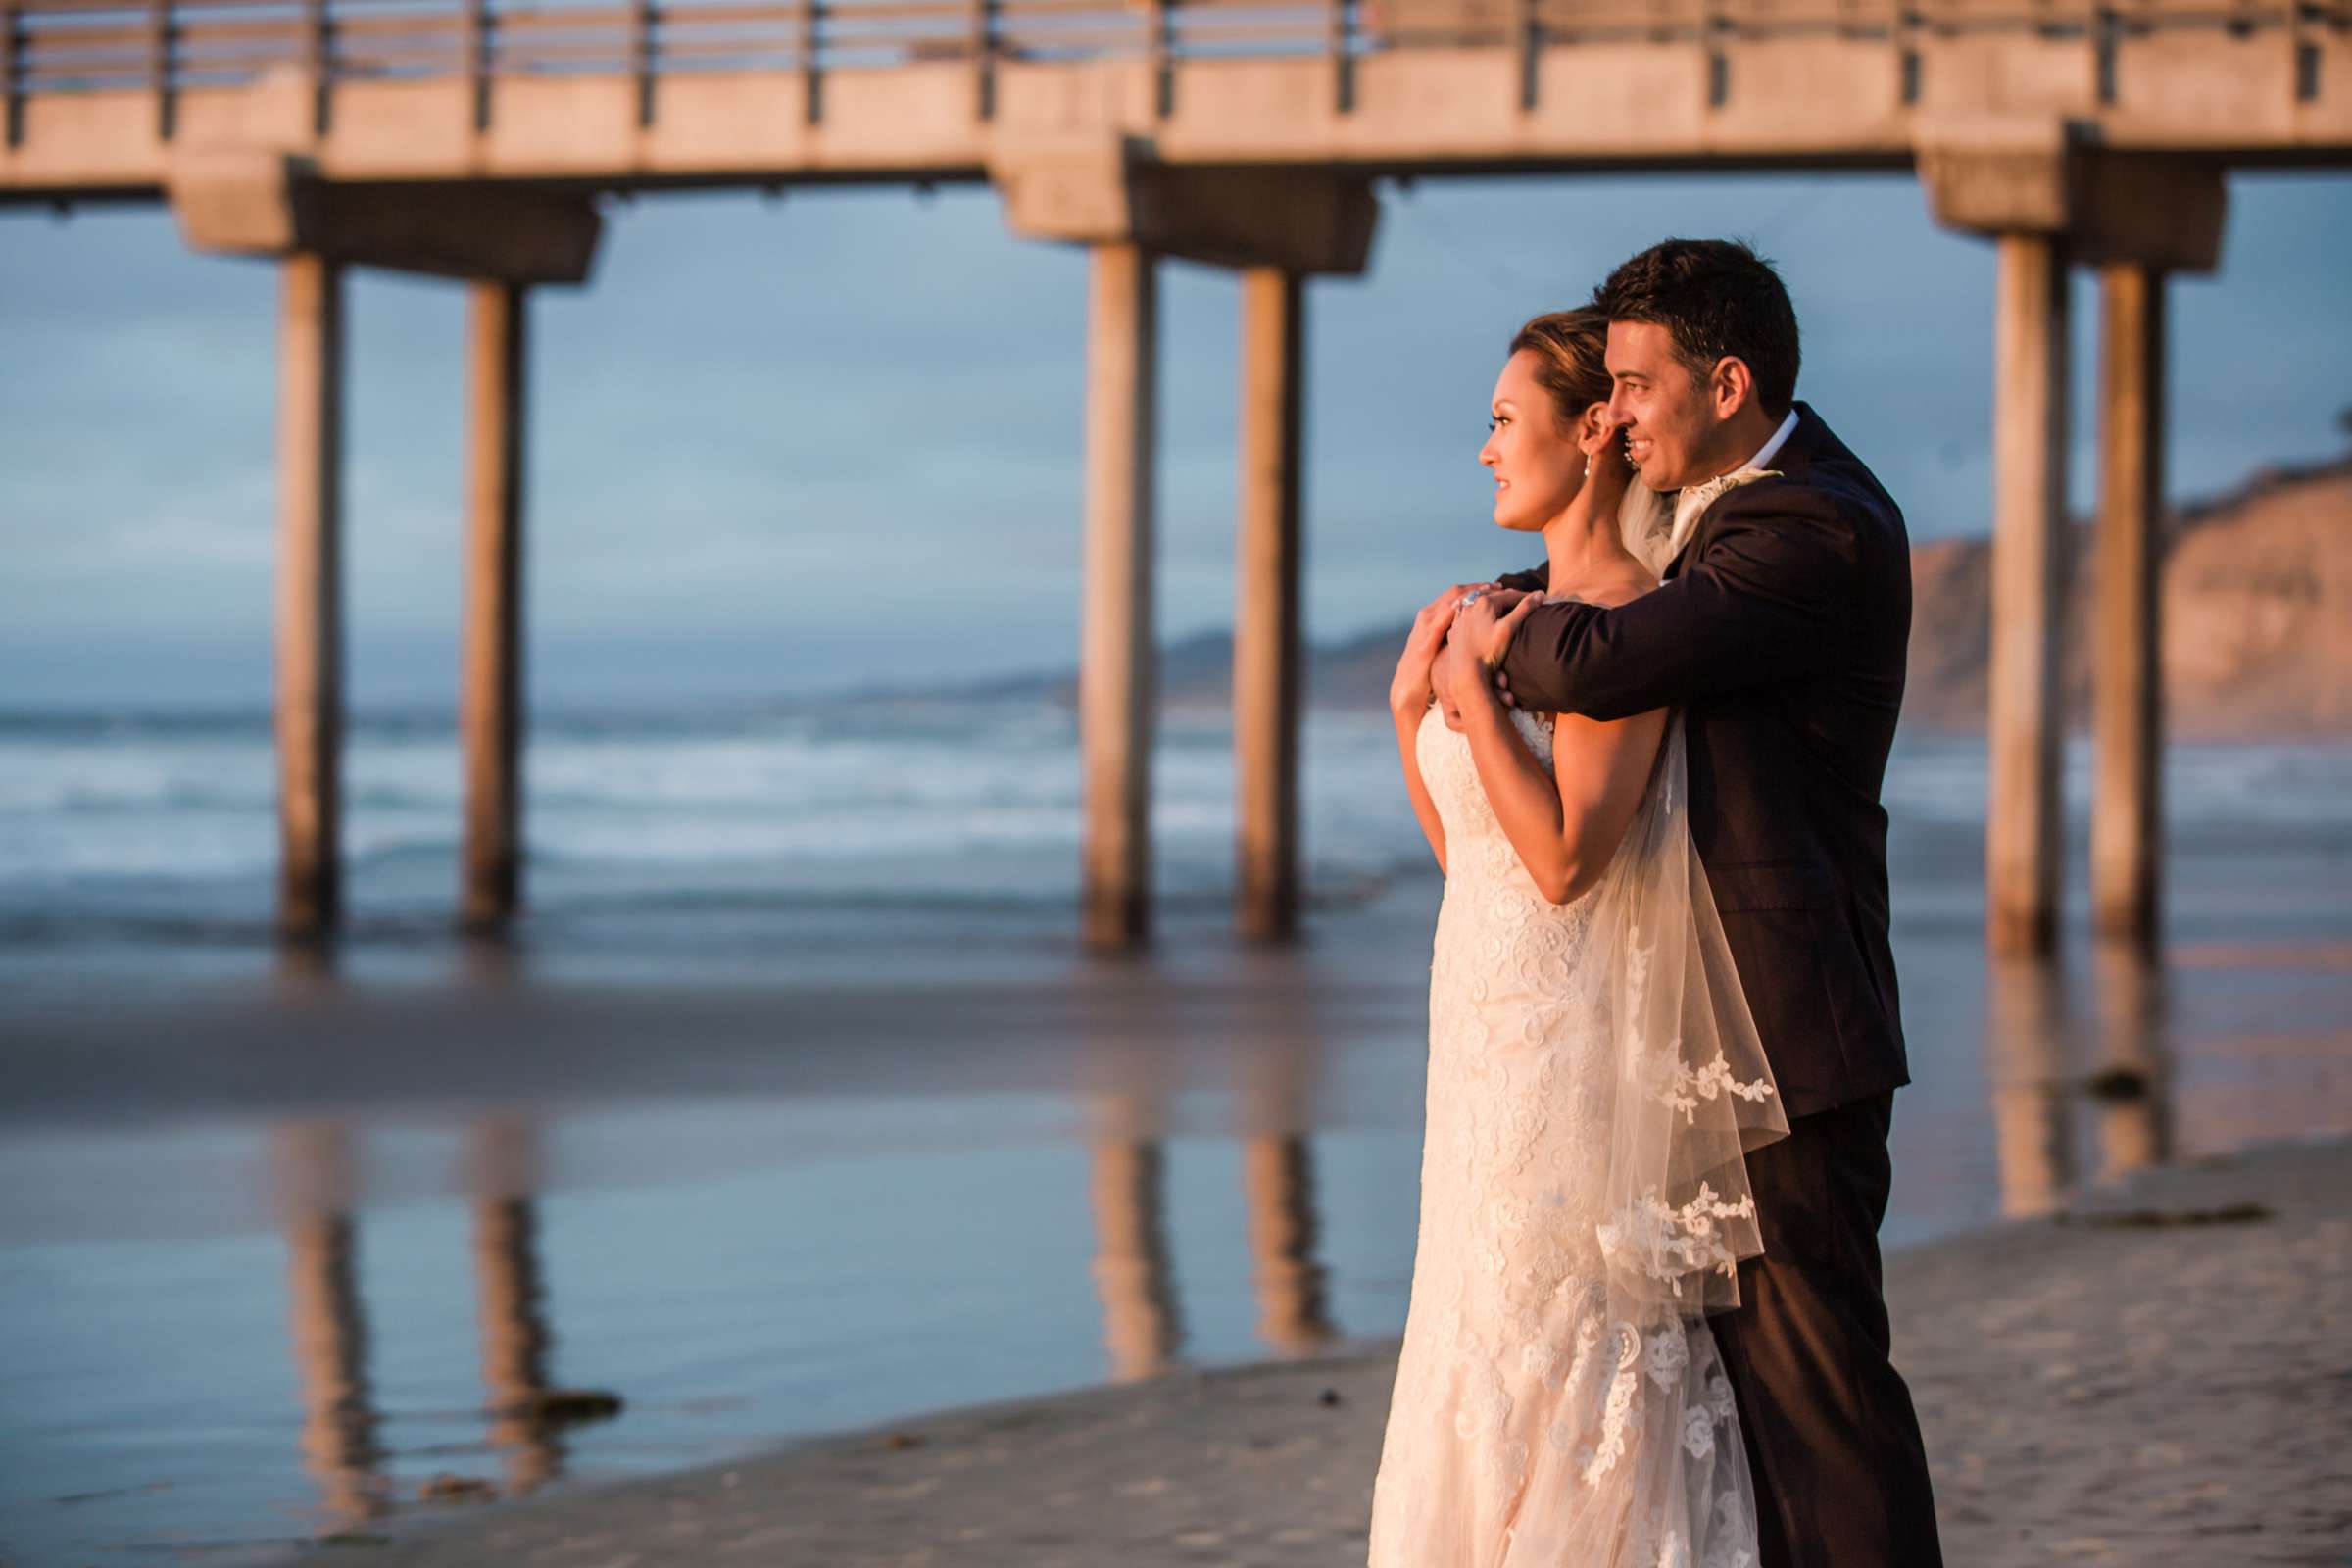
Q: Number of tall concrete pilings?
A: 6